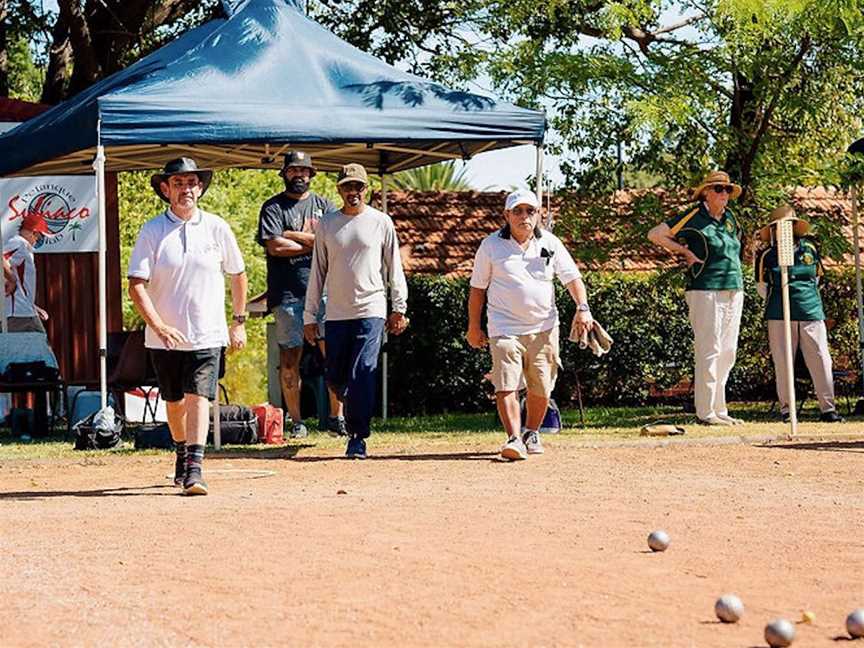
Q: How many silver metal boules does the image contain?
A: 4